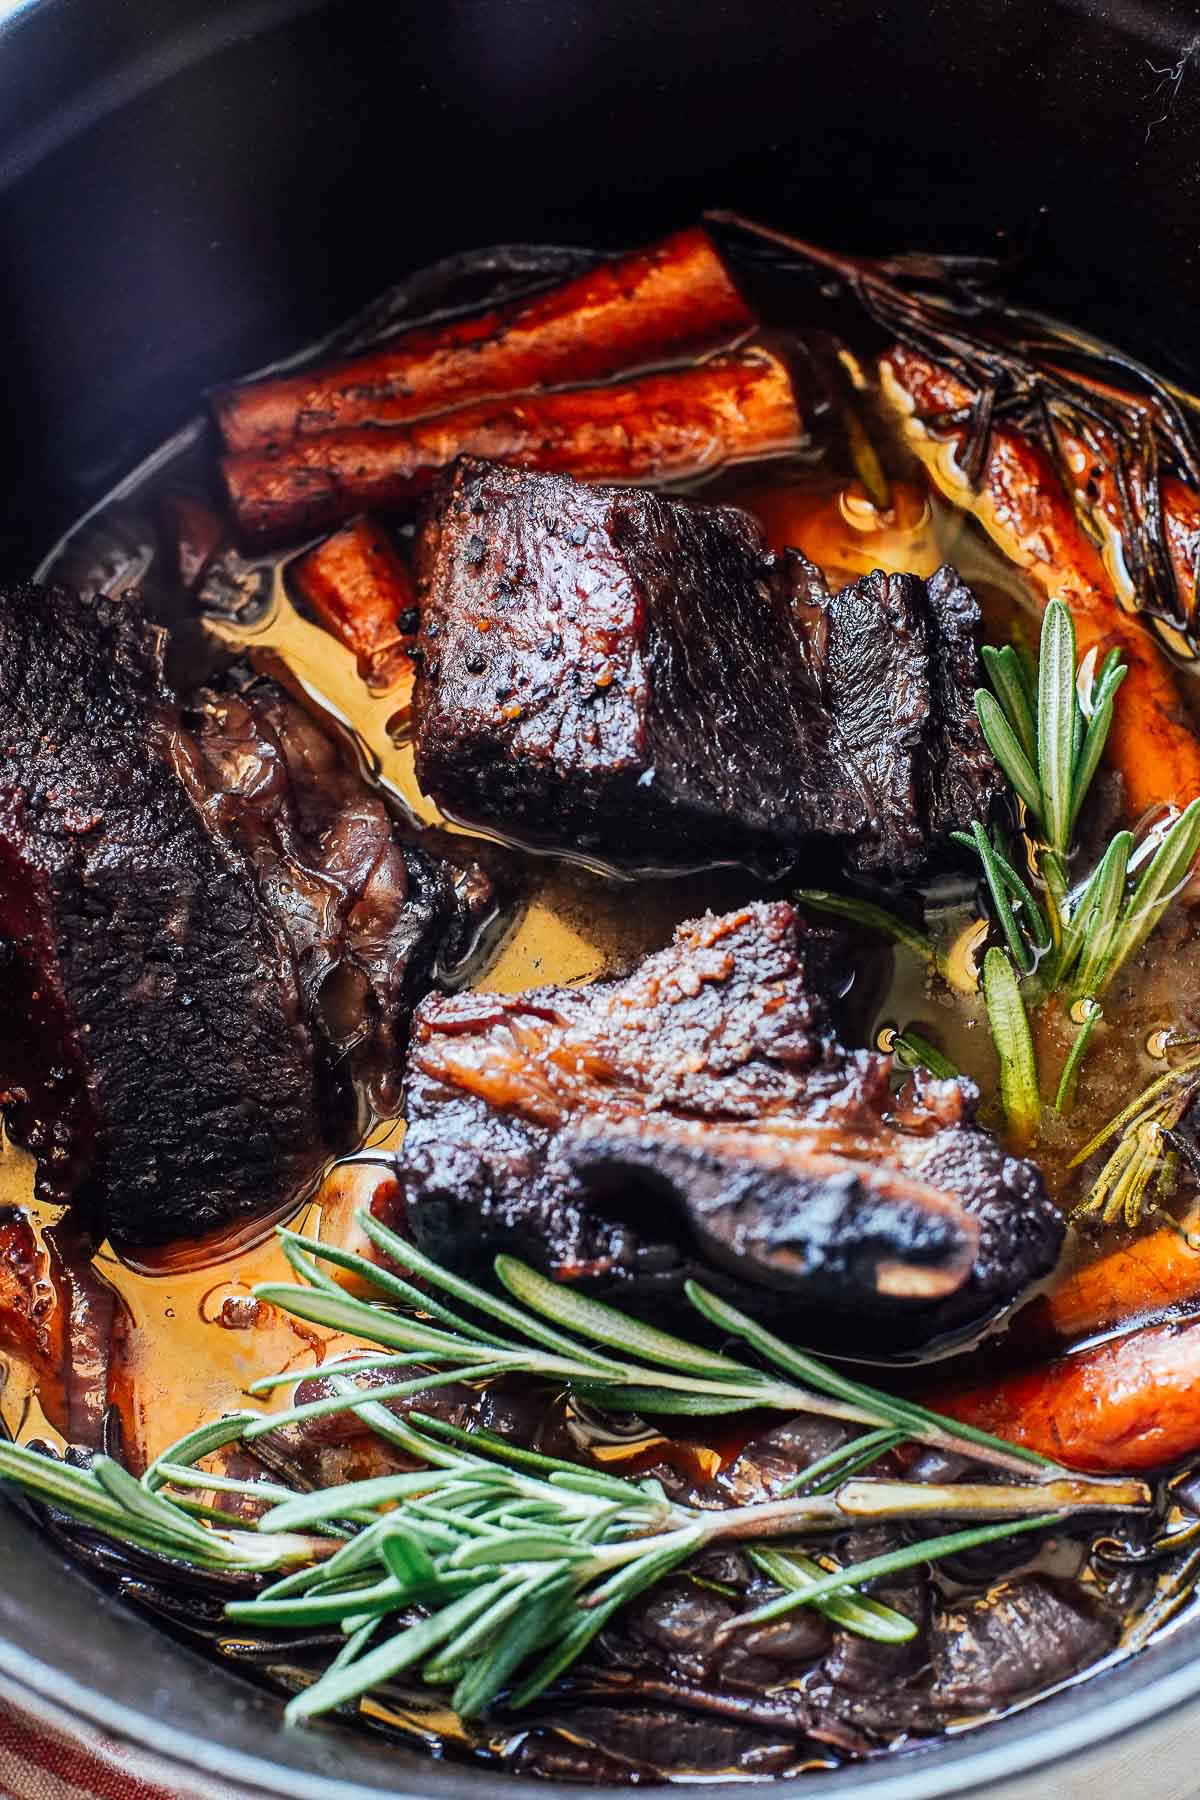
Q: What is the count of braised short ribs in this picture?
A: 3